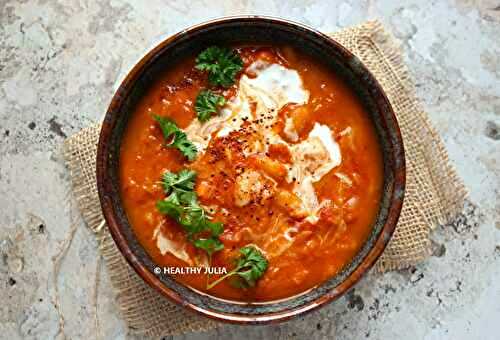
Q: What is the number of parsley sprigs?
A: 5